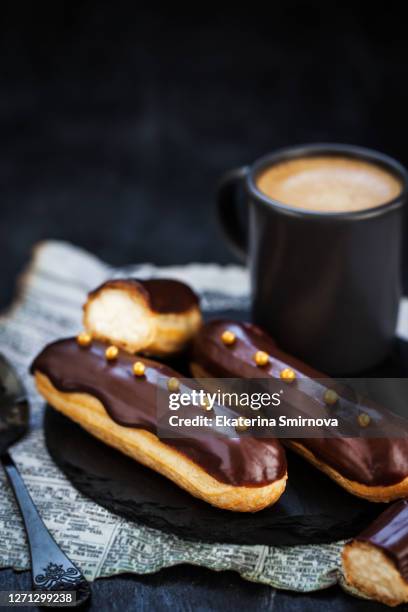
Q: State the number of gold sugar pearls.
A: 11